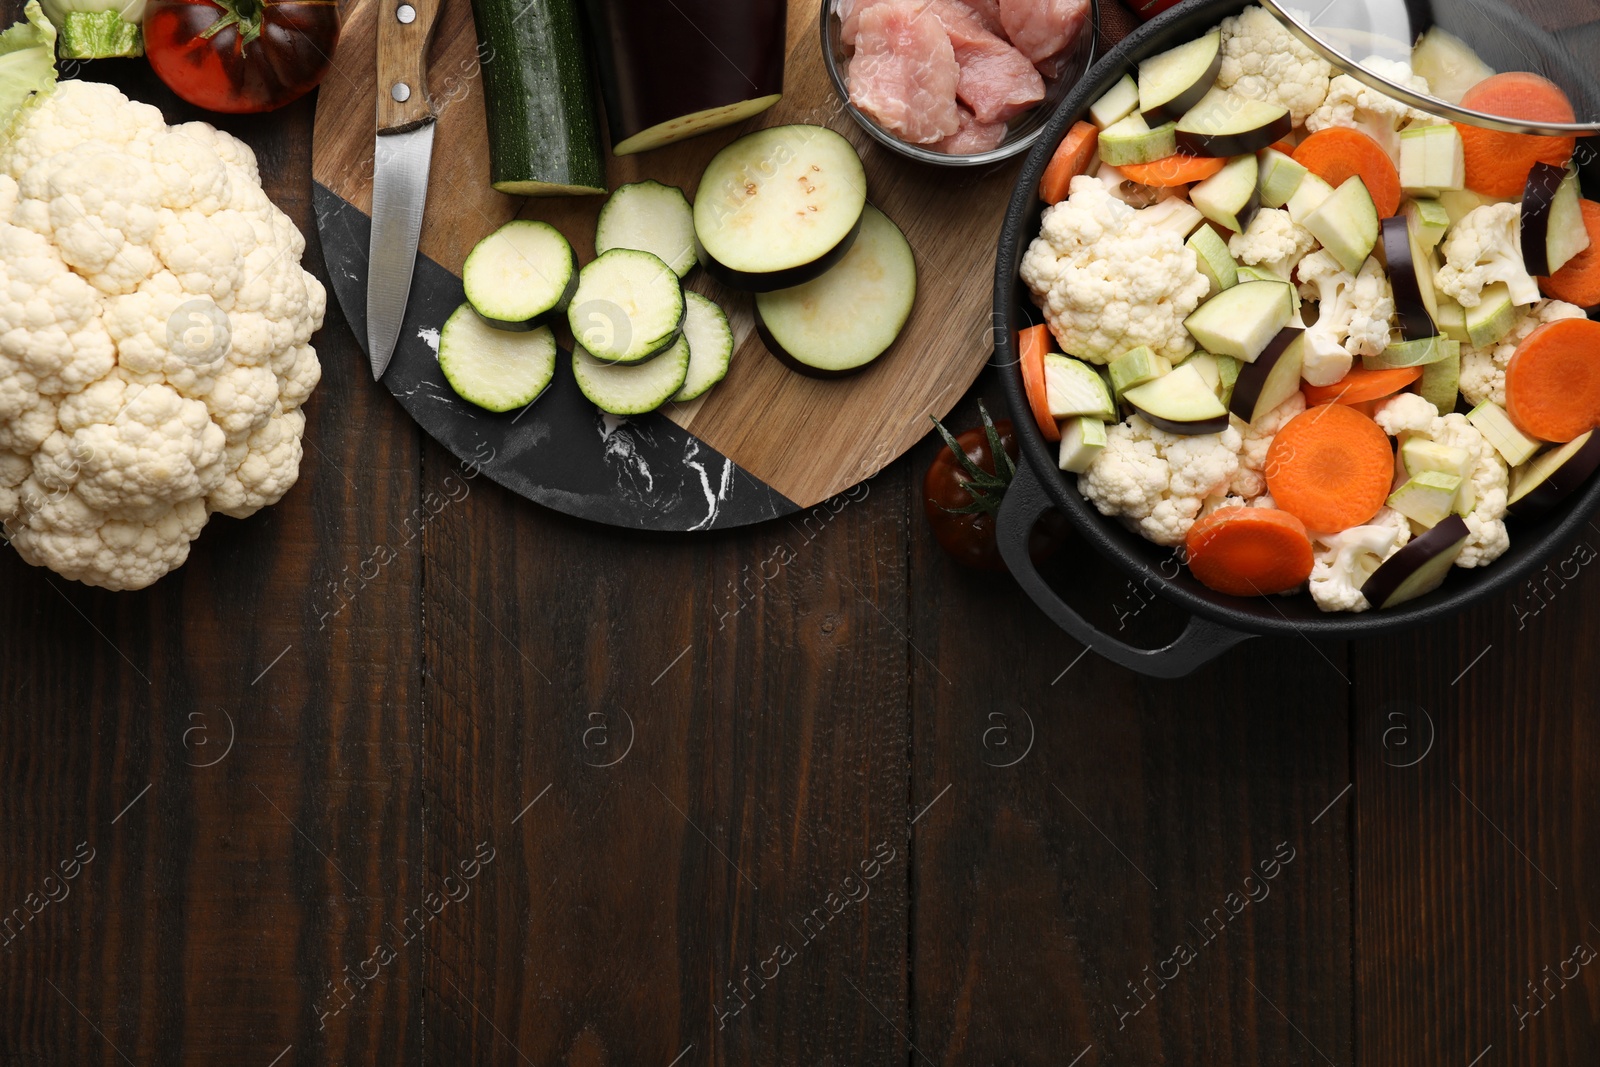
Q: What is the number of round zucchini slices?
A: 6